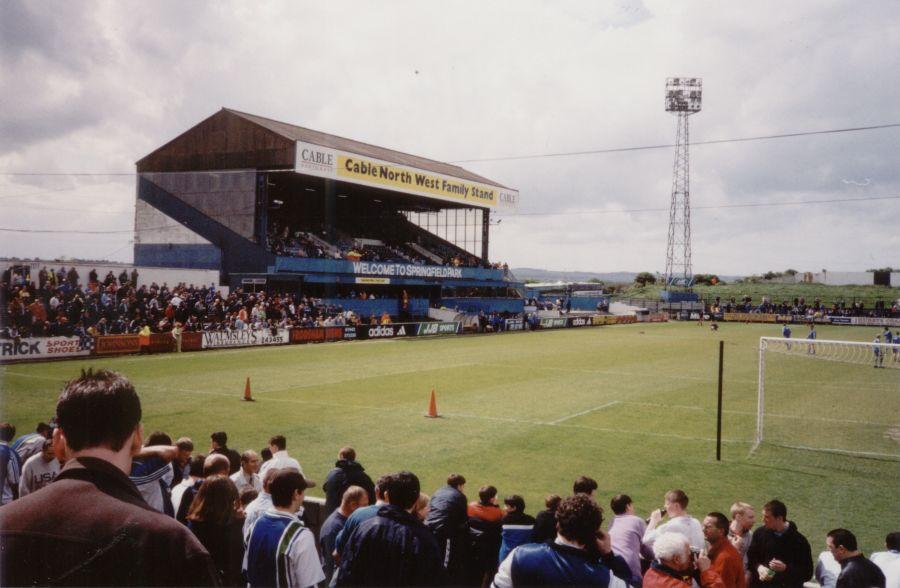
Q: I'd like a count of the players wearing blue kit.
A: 5